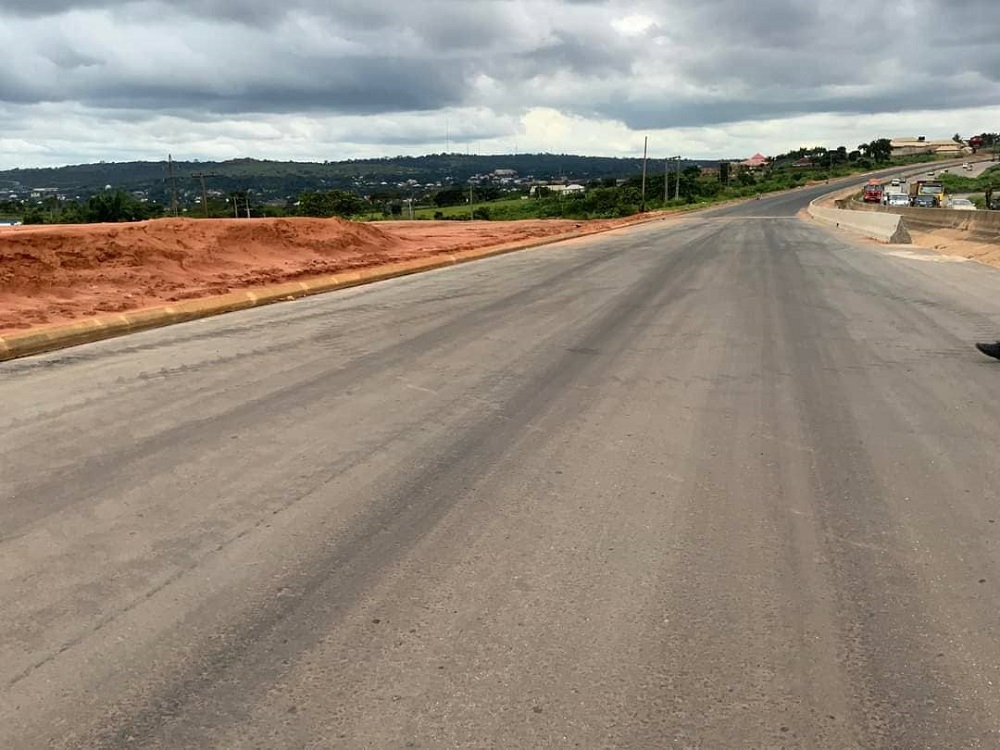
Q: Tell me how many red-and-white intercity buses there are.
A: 0